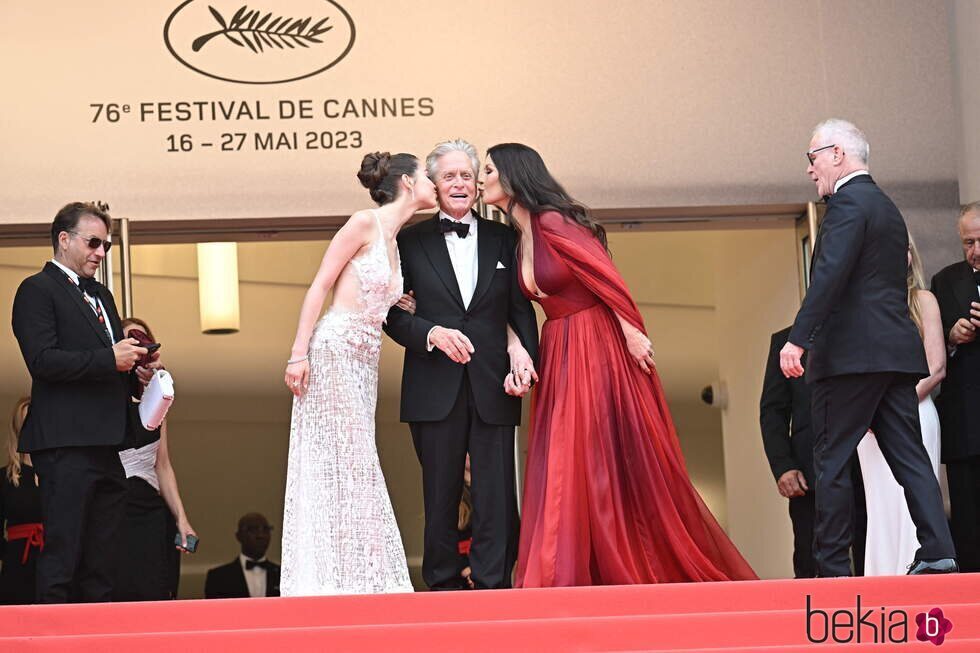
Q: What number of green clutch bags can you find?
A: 0